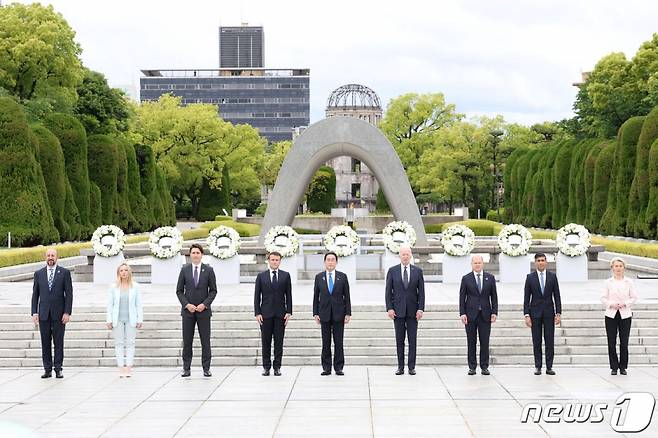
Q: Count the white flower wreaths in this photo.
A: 9